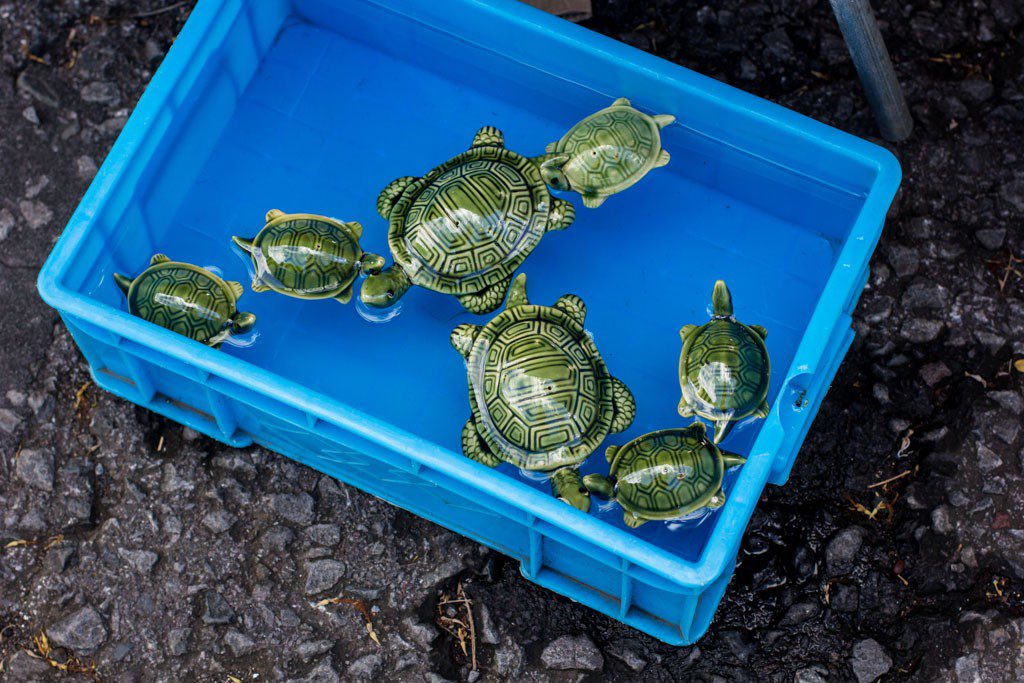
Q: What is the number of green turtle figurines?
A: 7